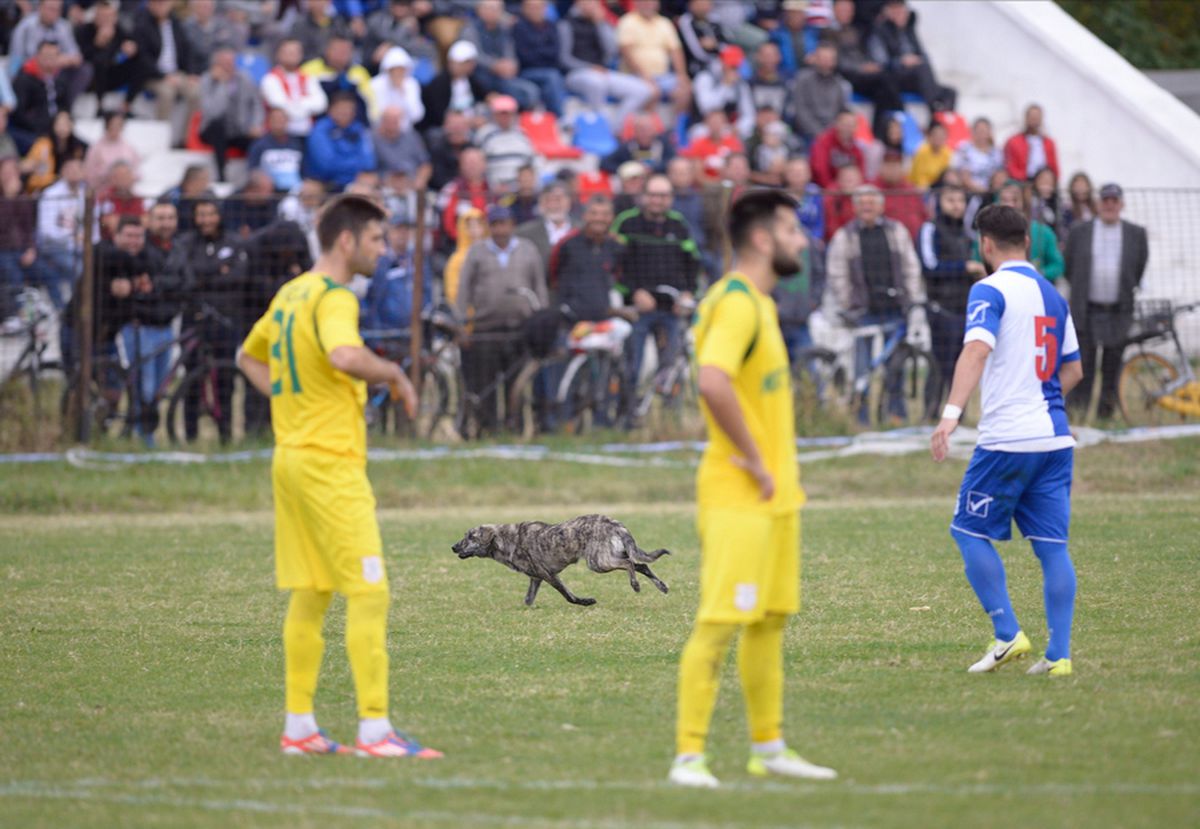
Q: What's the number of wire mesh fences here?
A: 1